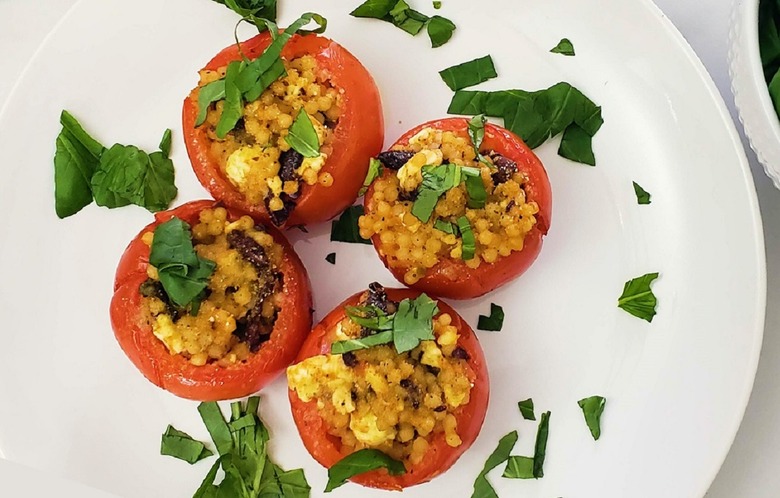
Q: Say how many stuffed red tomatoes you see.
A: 4